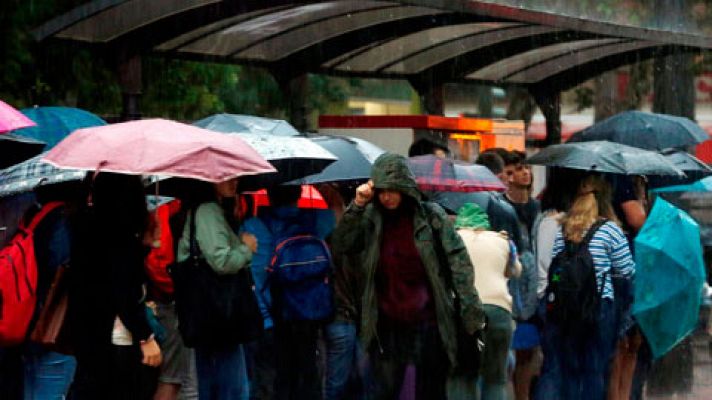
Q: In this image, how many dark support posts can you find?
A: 4